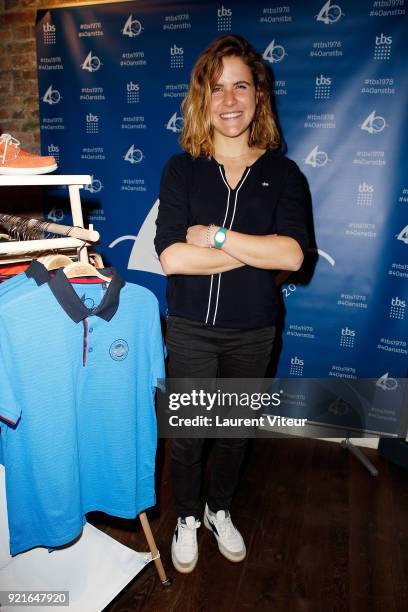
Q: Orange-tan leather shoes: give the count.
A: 1